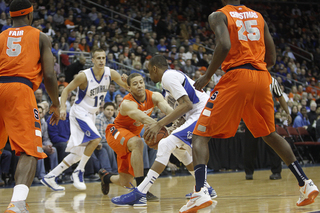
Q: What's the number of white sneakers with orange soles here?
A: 2